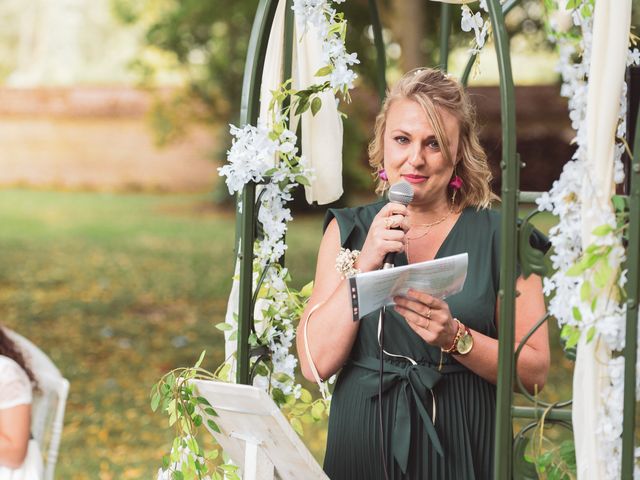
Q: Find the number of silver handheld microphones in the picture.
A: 1